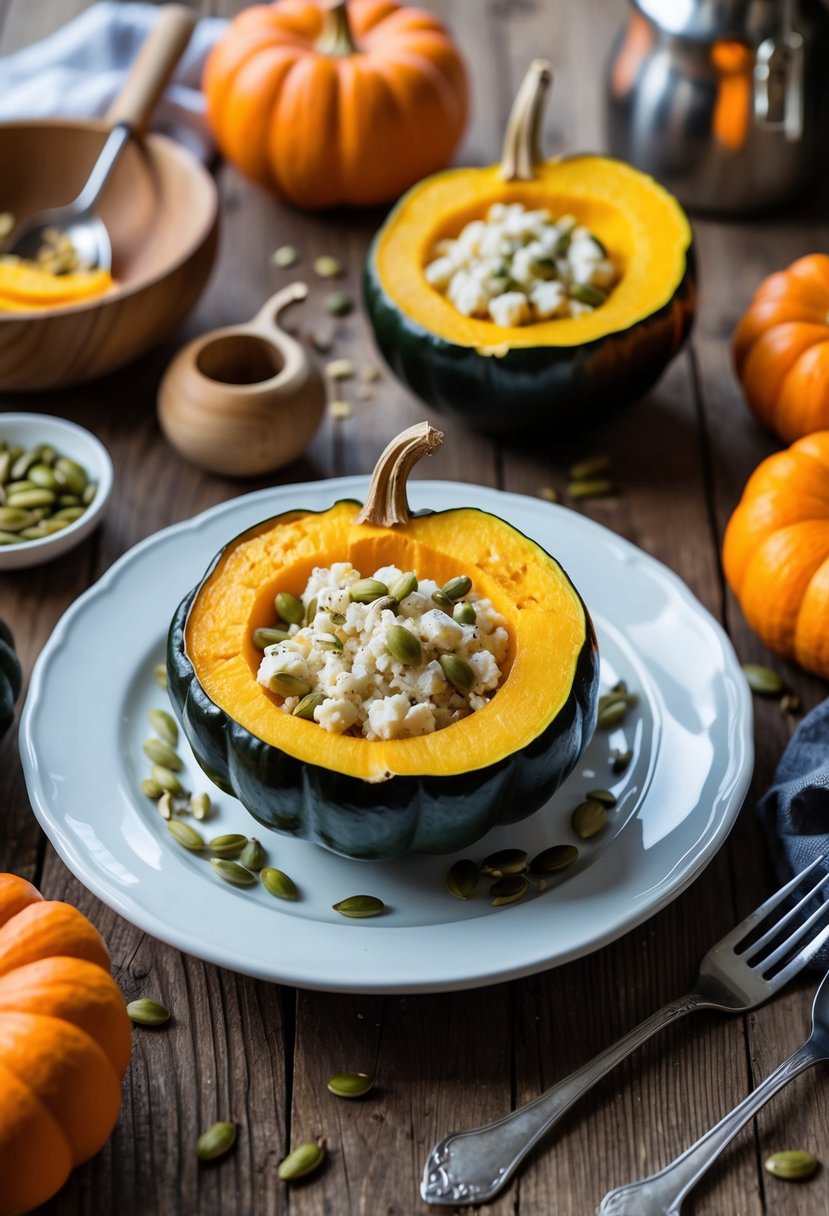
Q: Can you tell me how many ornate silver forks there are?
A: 1